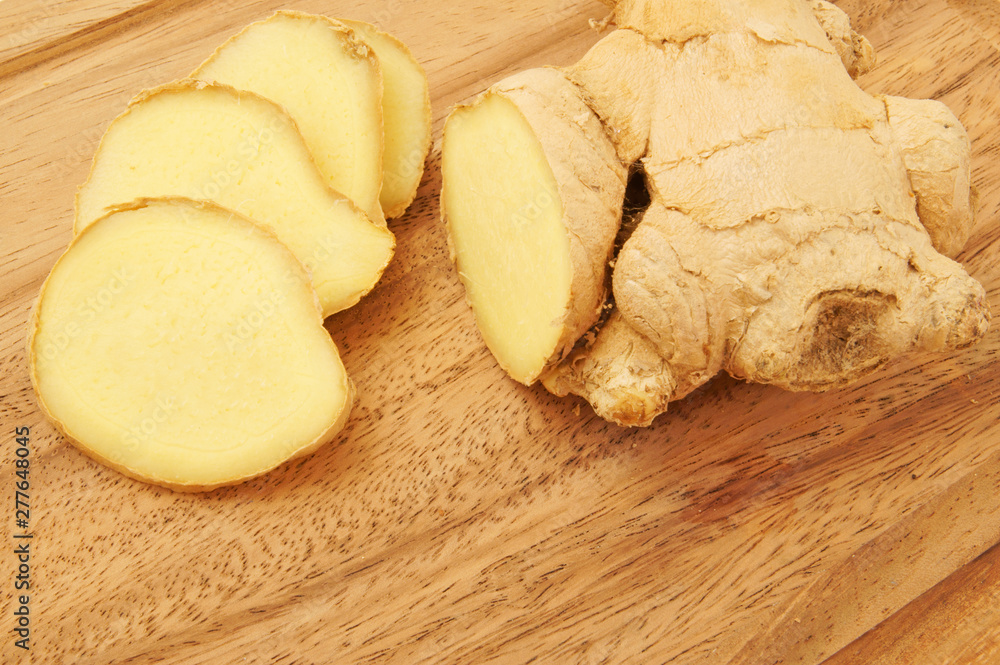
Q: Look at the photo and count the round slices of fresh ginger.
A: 4